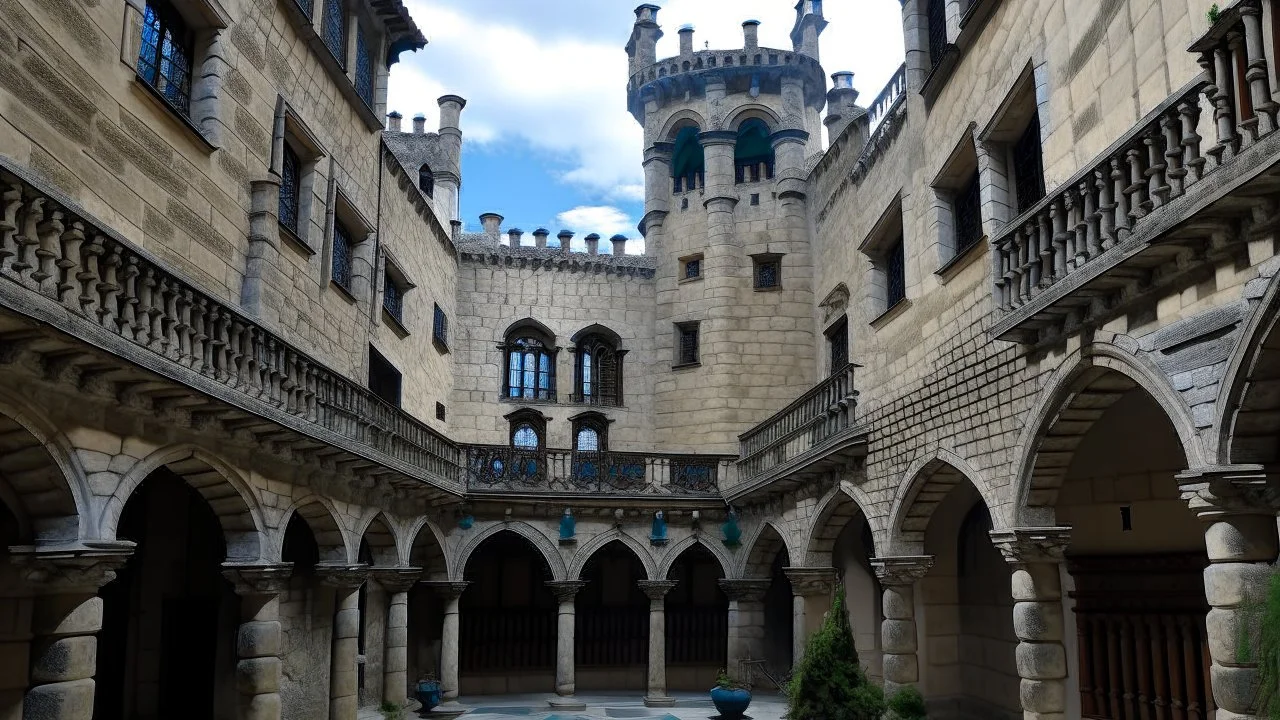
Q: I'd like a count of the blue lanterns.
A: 4